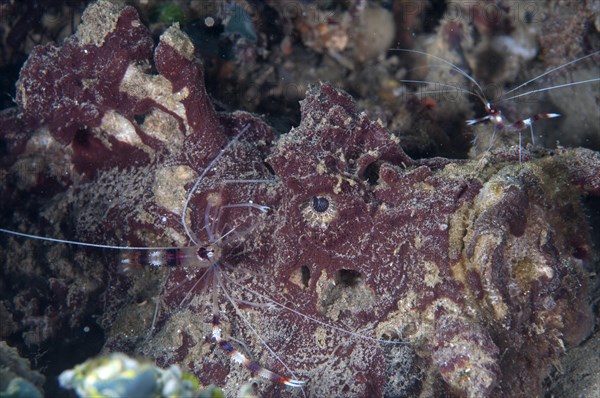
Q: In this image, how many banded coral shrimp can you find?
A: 2